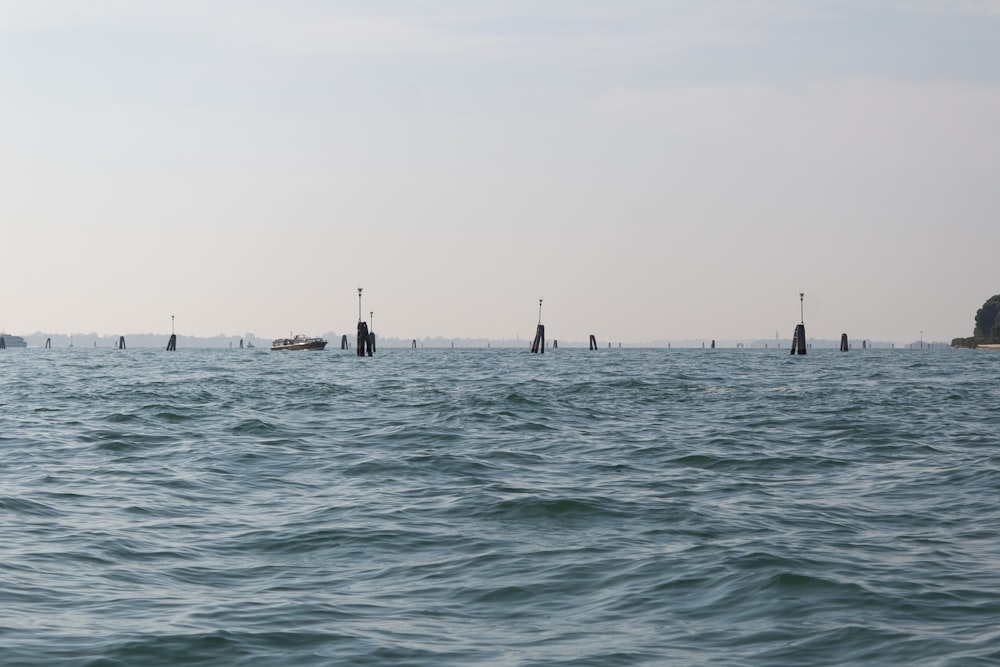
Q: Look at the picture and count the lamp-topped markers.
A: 5